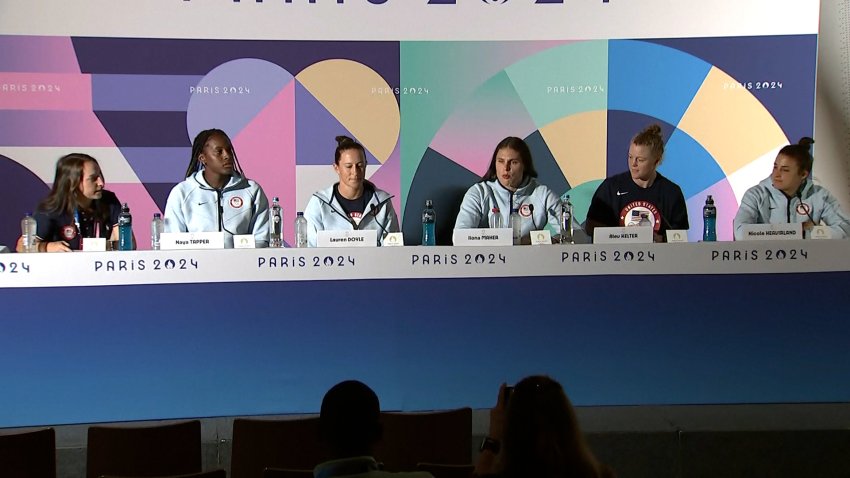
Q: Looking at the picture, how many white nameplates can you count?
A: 5